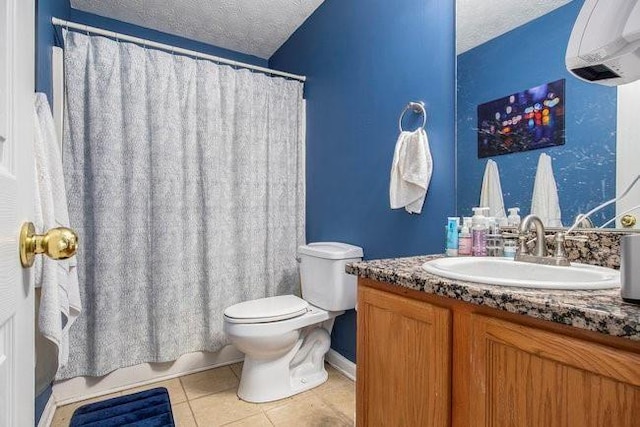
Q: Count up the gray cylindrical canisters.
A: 1